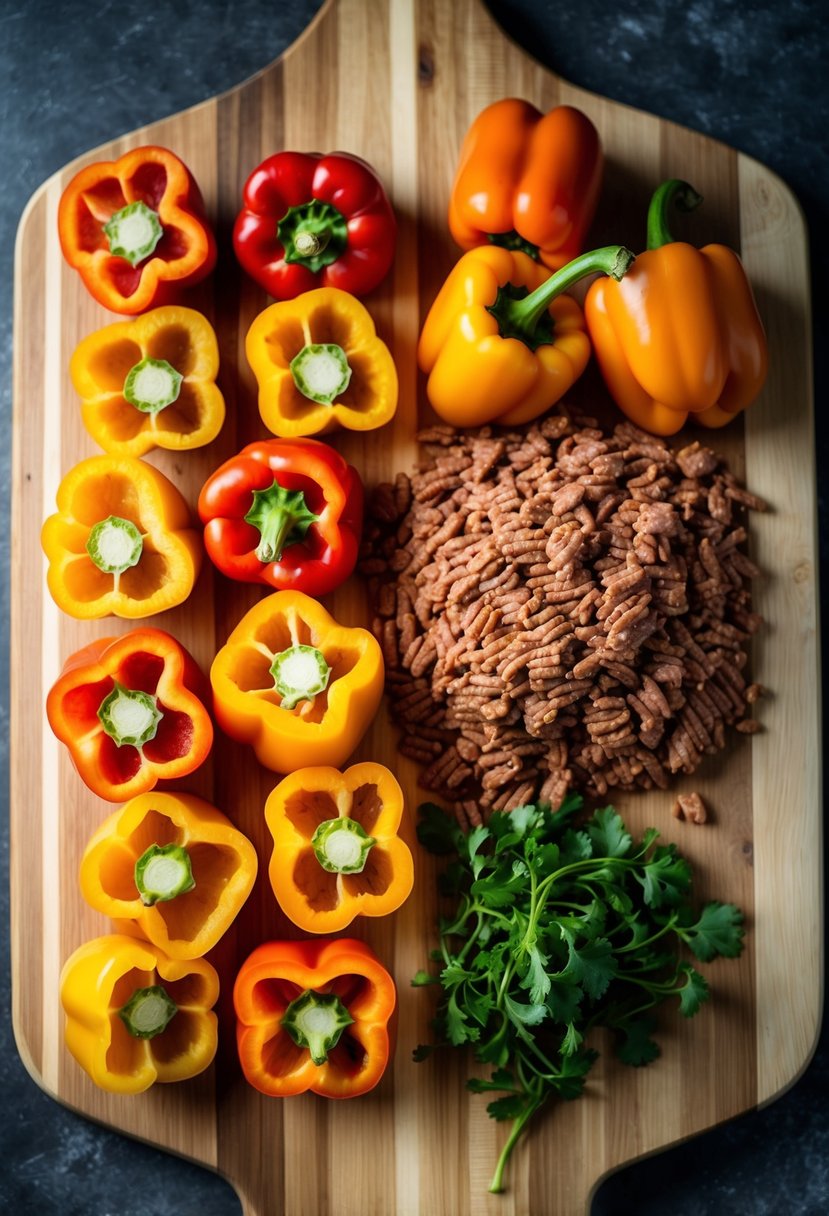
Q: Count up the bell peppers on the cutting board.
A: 15